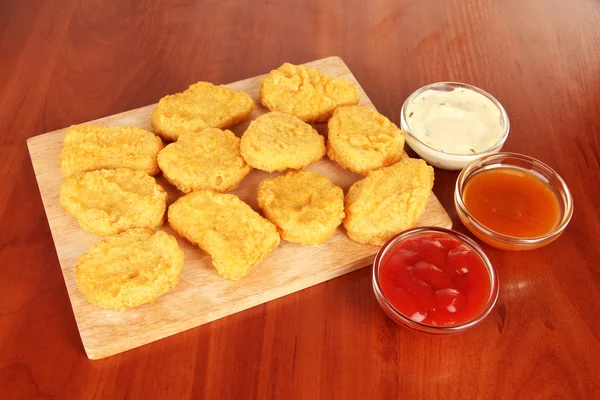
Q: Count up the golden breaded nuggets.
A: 11